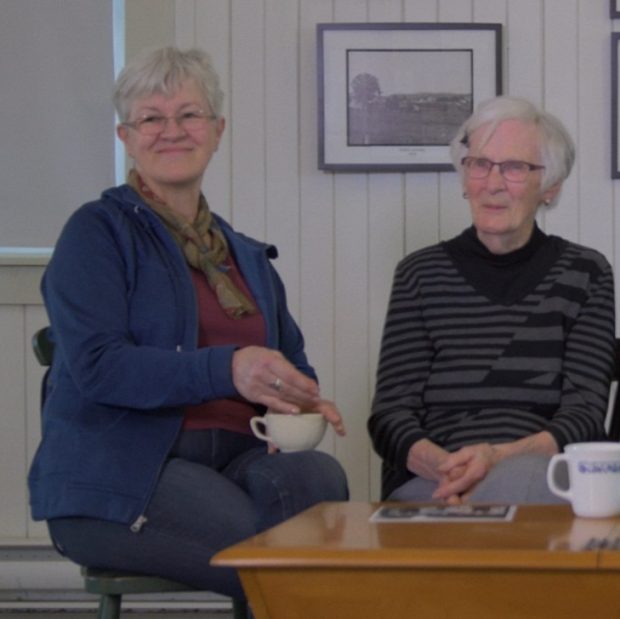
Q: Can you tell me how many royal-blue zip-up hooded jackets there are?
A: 1